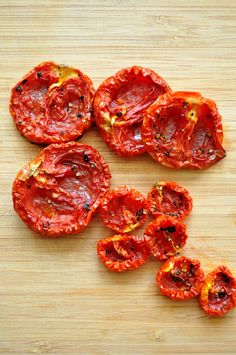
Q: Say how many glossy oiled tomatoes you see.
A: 10